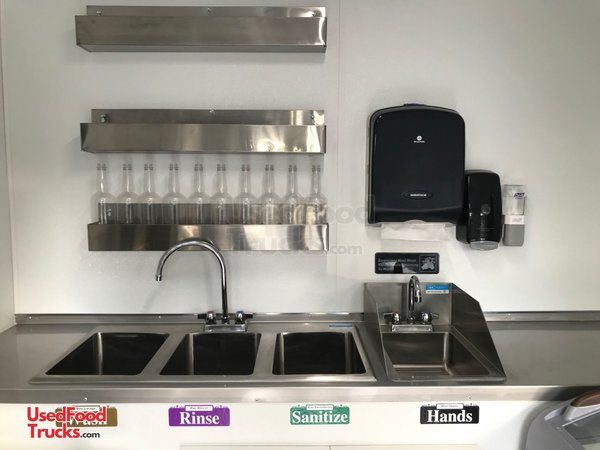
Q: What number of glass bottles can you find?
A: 10